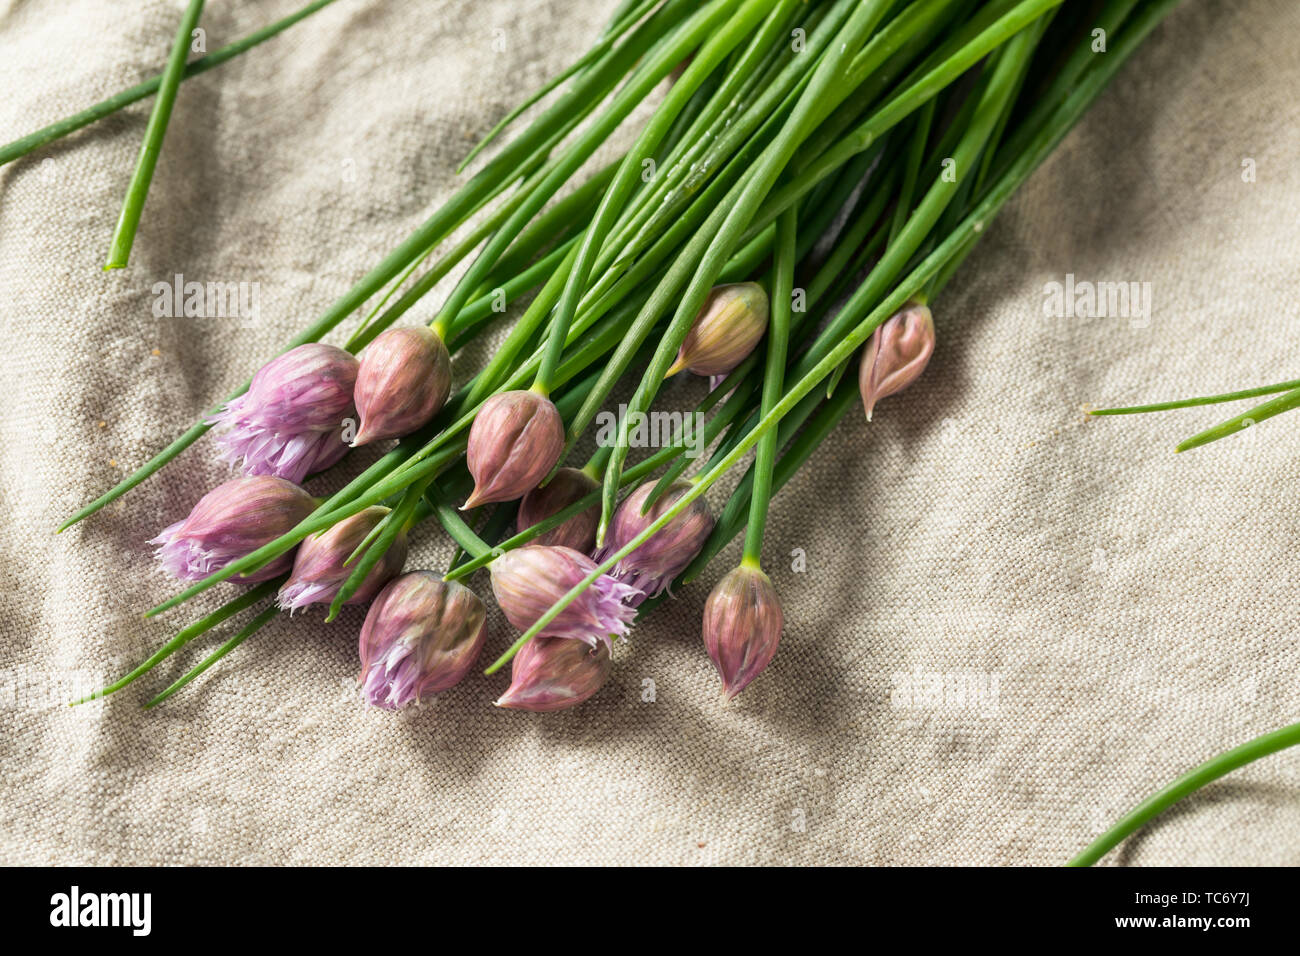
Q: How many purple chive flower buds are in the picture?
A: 13